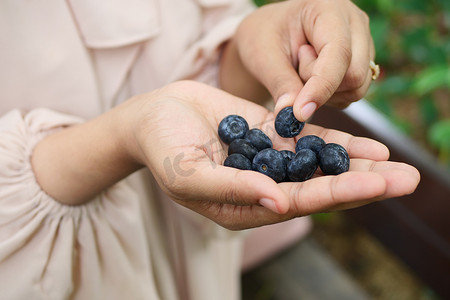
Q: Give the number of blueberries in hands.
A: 10